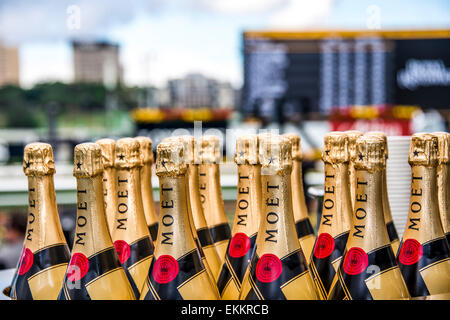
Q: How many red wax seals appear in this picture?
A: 9